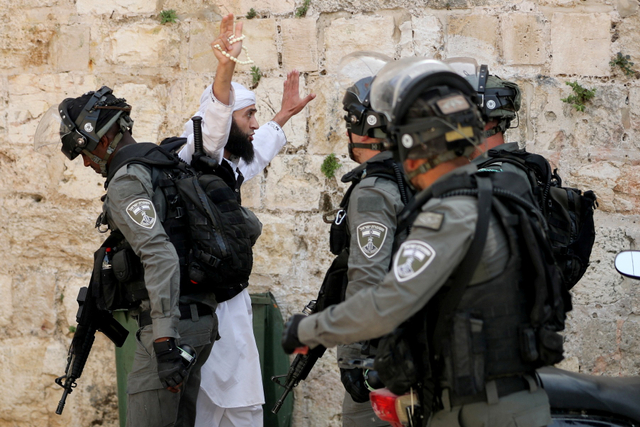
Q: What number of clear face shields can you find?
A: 4